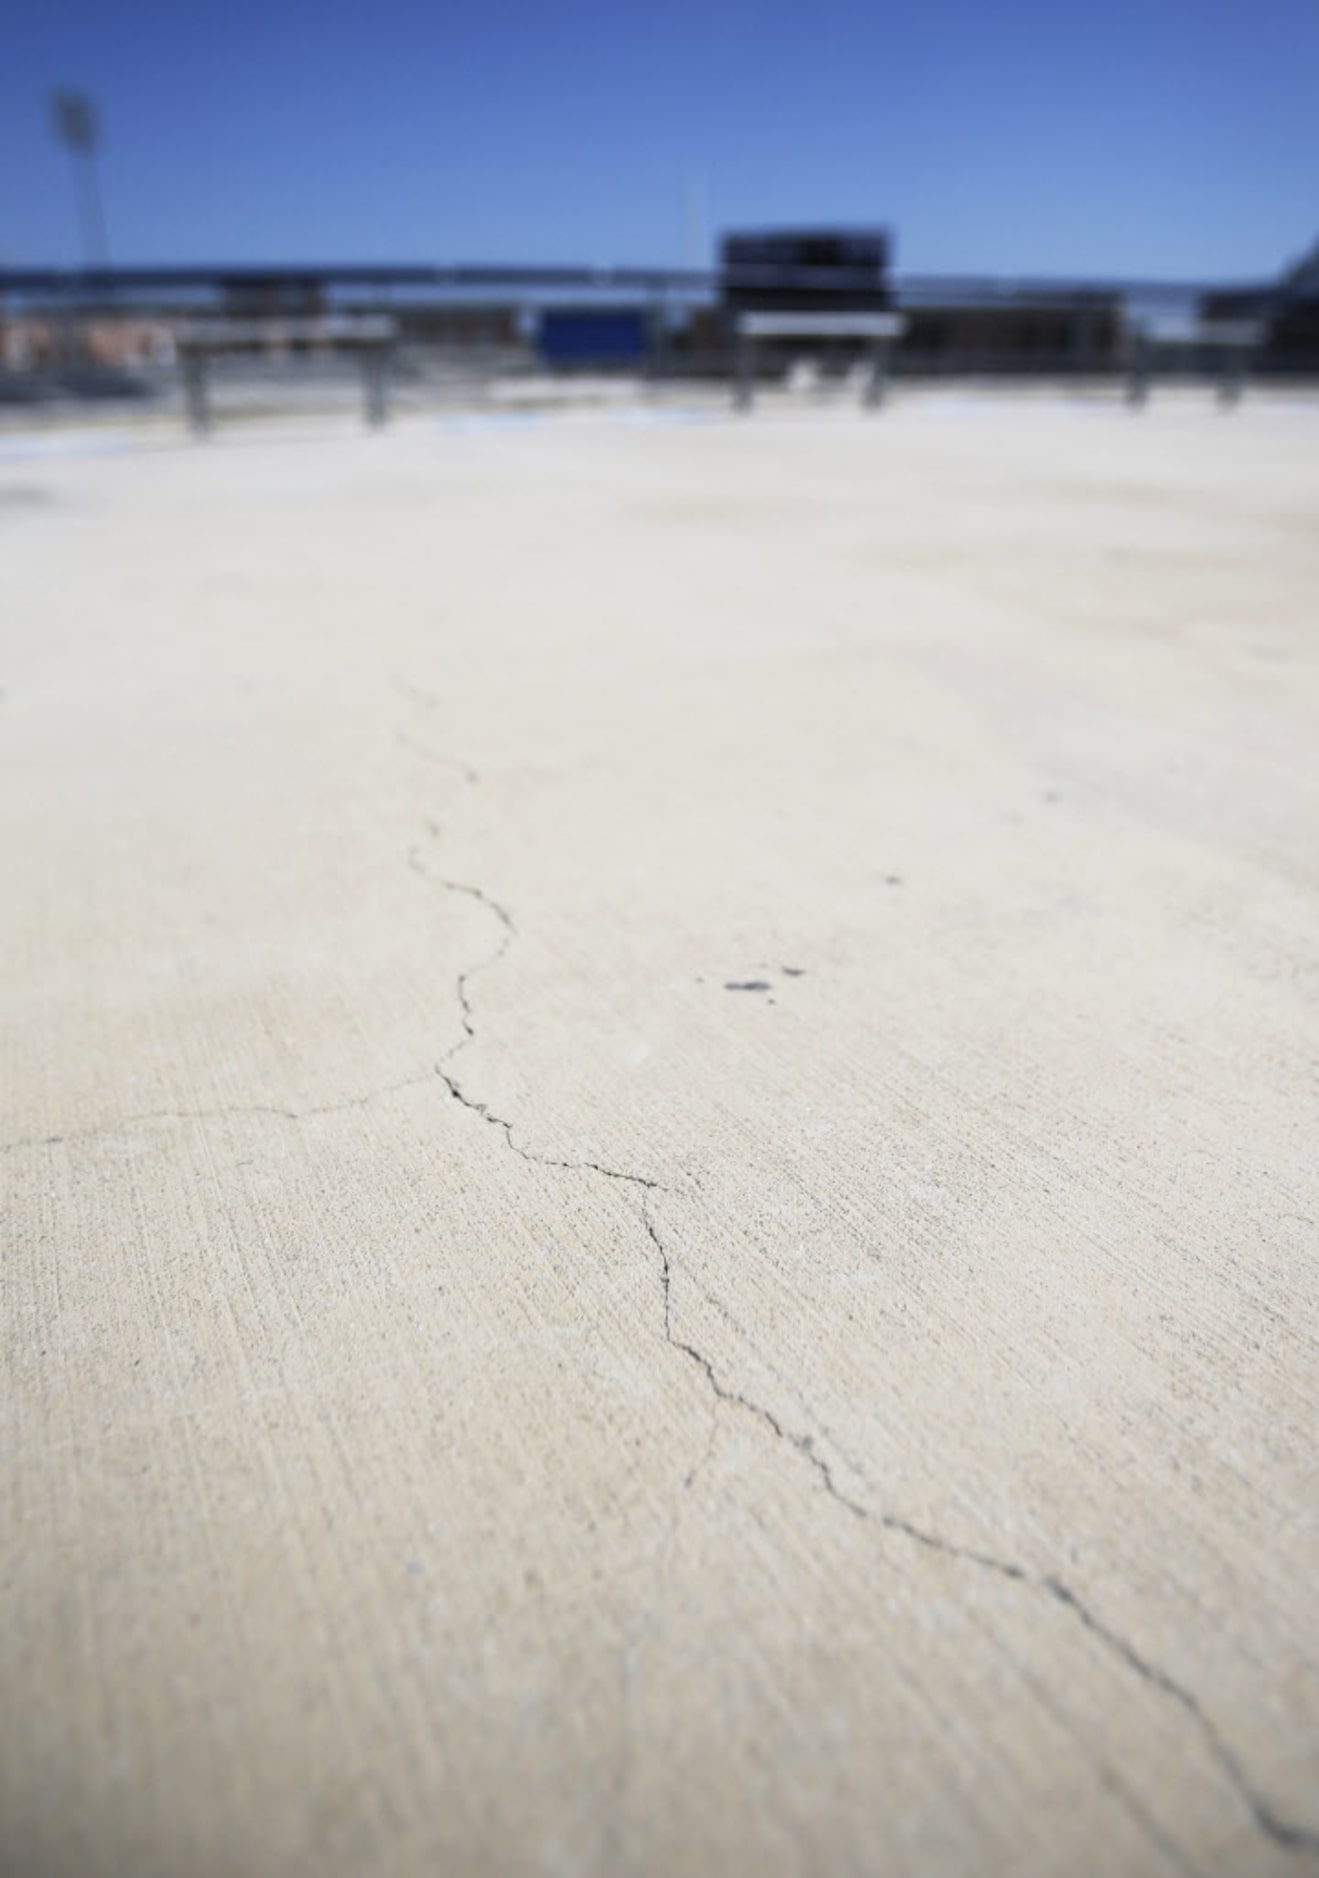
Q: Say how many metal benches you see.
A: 3